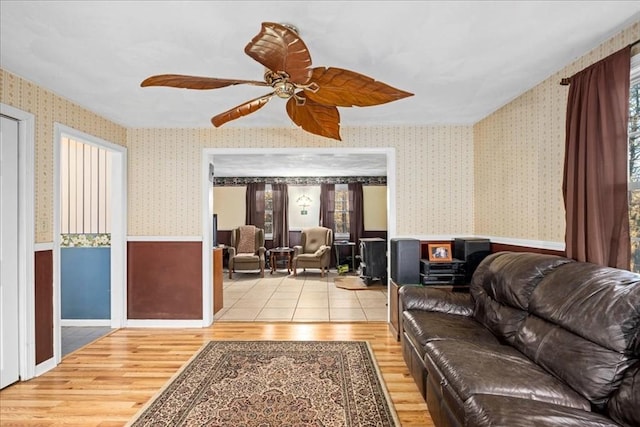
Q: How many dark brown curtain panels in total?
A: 5